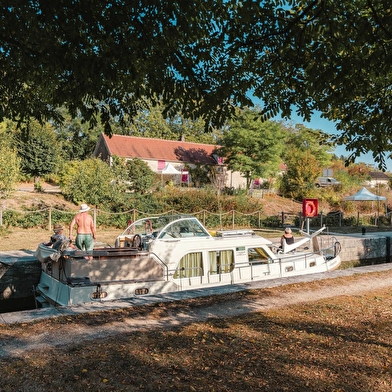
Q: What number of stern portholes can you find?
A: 2